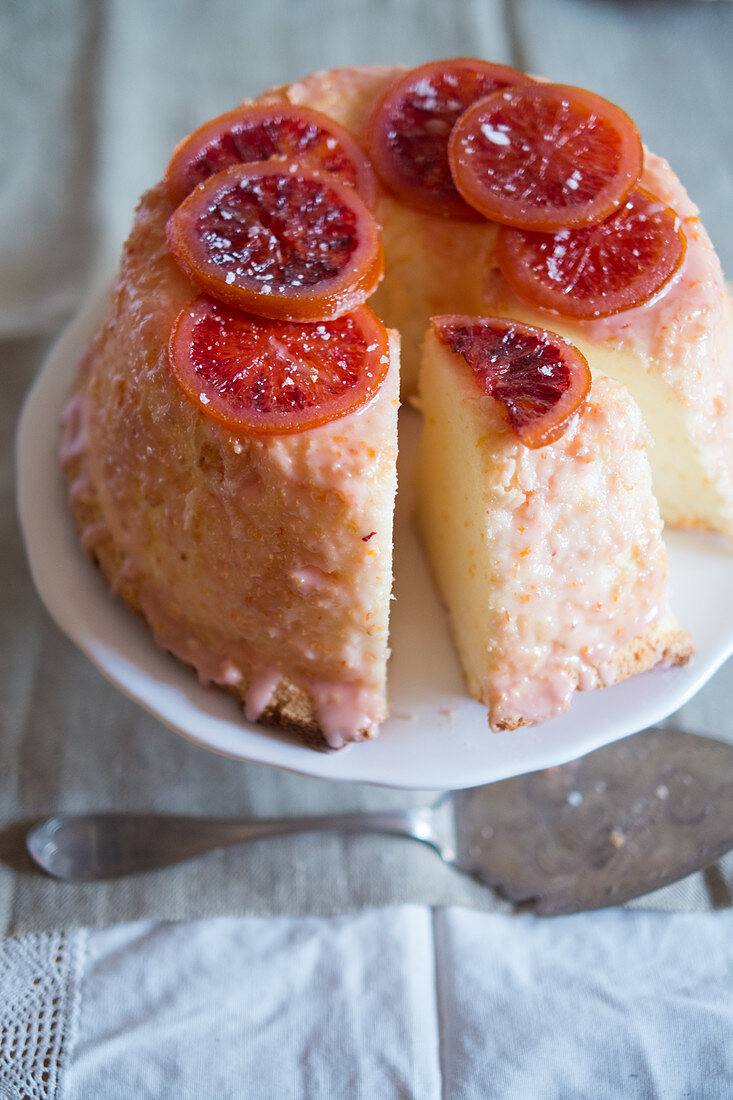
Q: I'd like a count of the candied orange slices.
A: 7